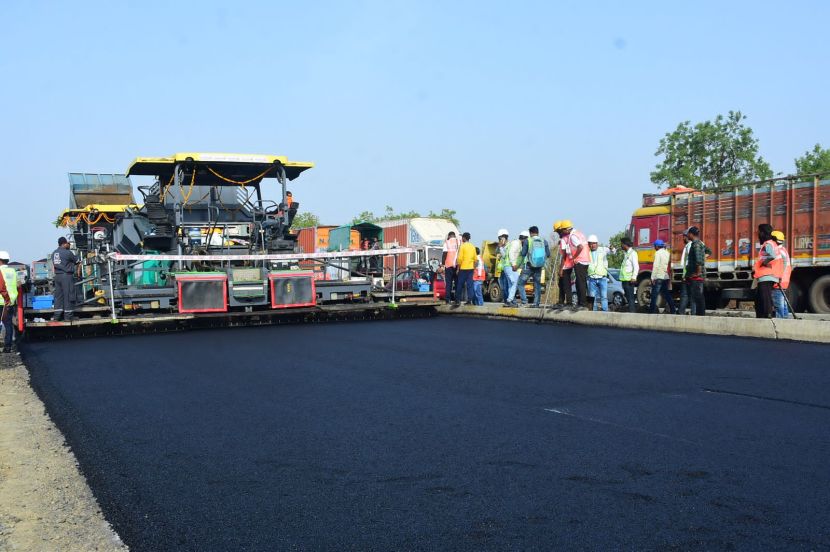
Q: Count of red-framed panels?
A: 2